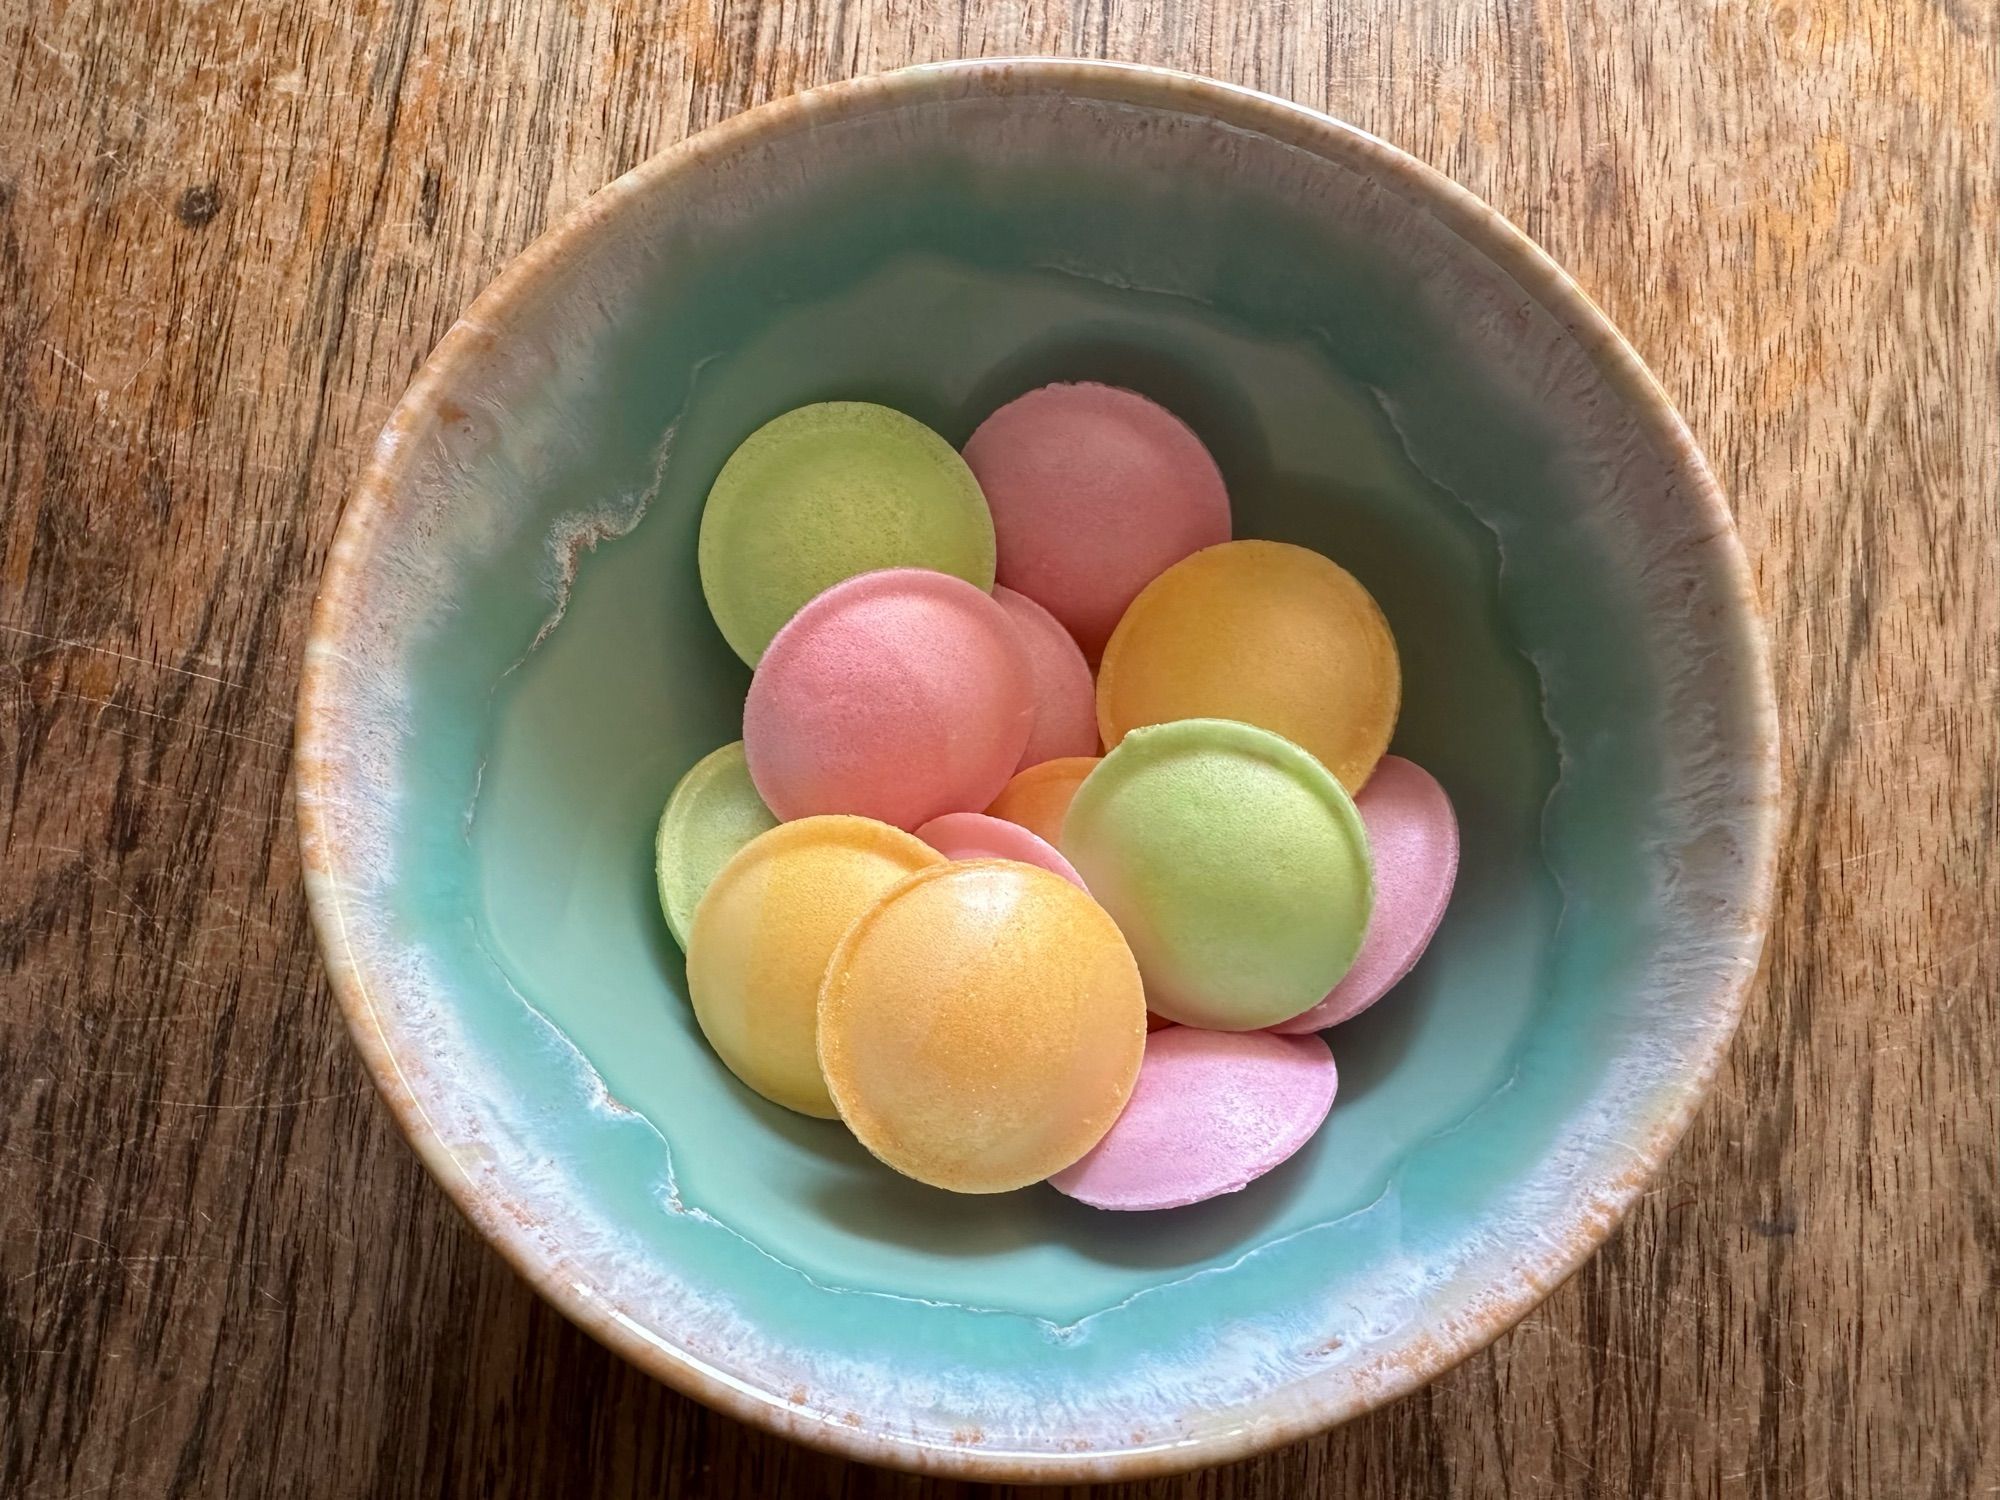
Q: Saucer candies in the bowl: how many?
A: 13